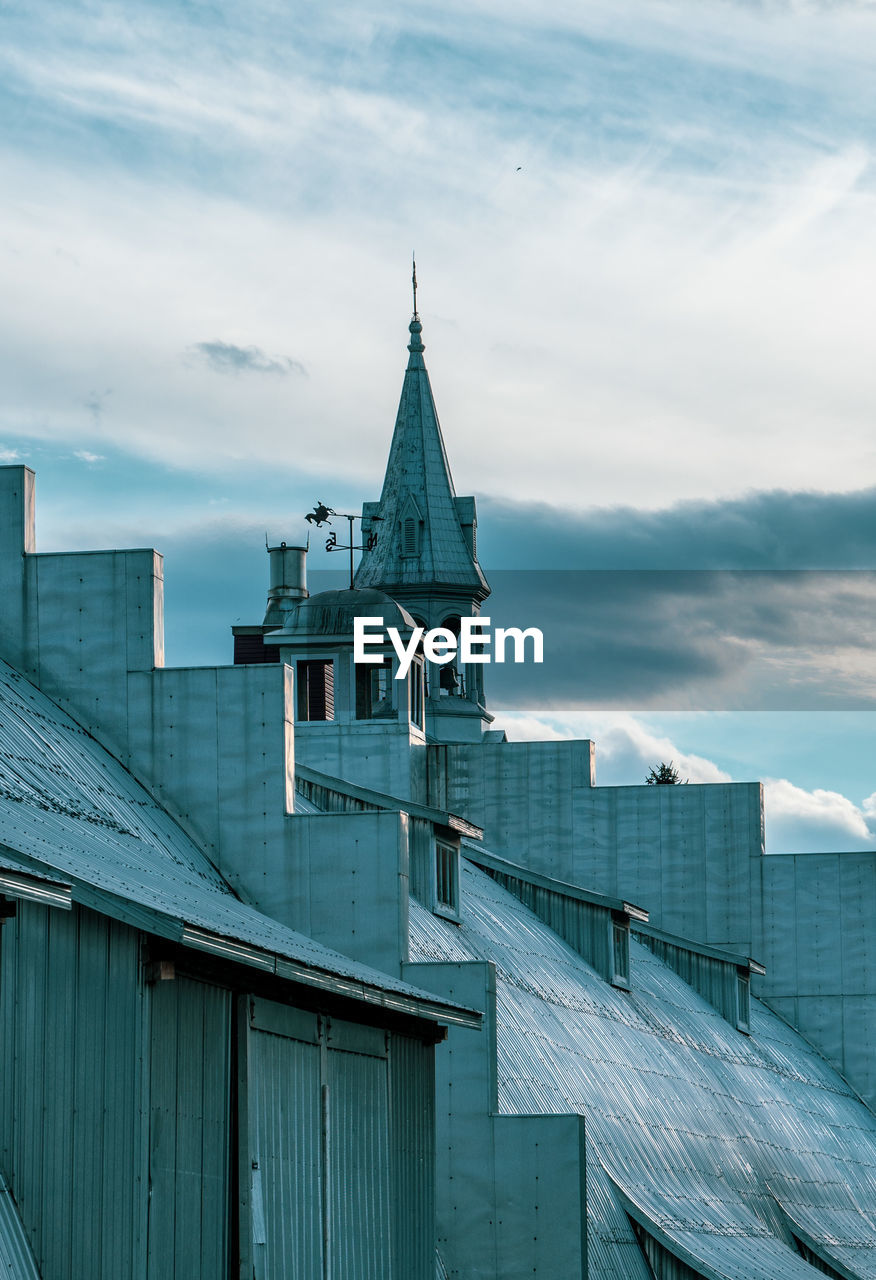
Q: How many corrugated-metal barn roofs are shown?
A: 2